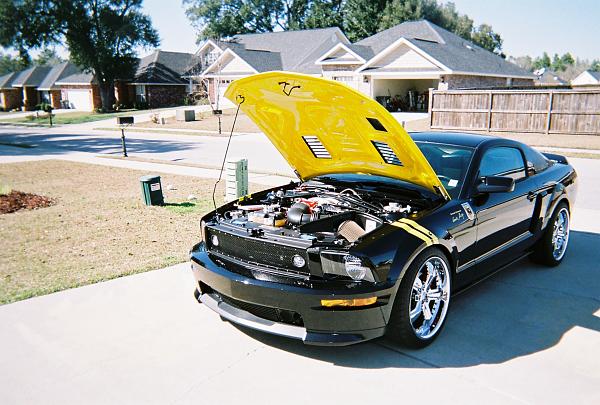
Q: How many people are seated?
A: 0